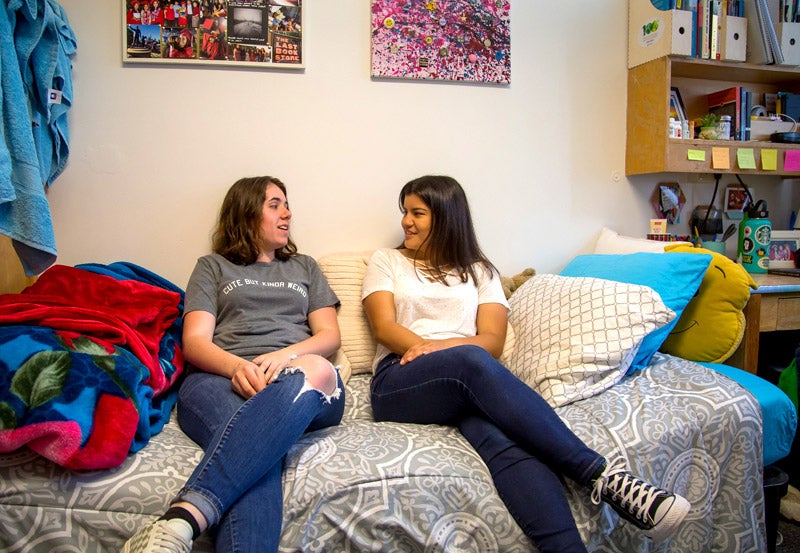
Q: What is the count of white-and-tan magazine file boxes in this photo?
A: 3